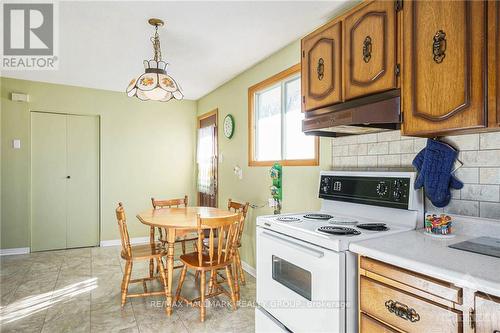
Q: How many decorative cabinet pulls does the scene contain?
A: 4